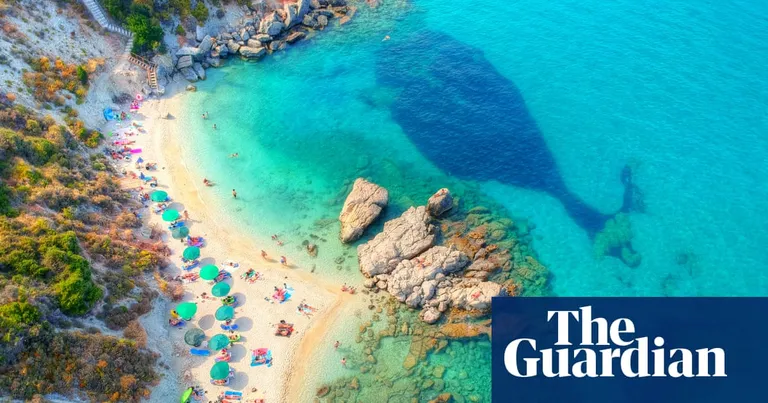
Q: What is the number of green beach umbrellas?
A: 11